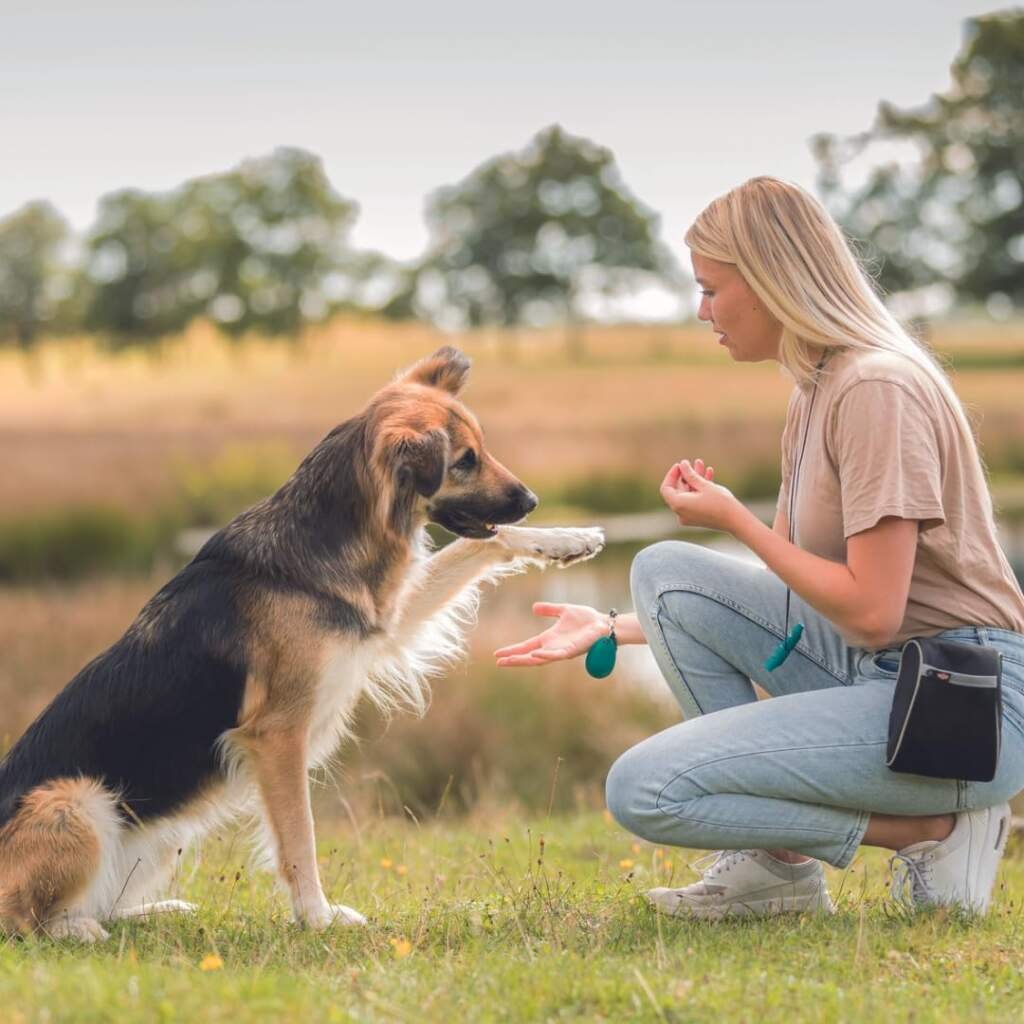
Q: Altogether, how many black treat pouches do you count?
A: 1